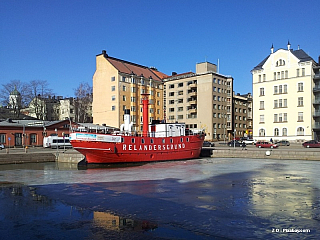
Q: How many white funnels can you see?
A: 1